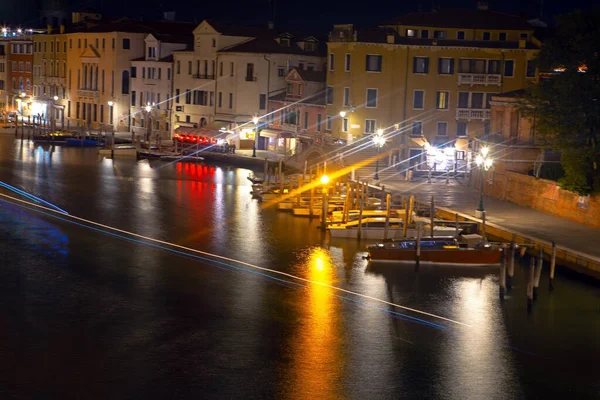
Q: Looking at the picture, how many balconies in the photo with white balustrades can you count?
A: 2